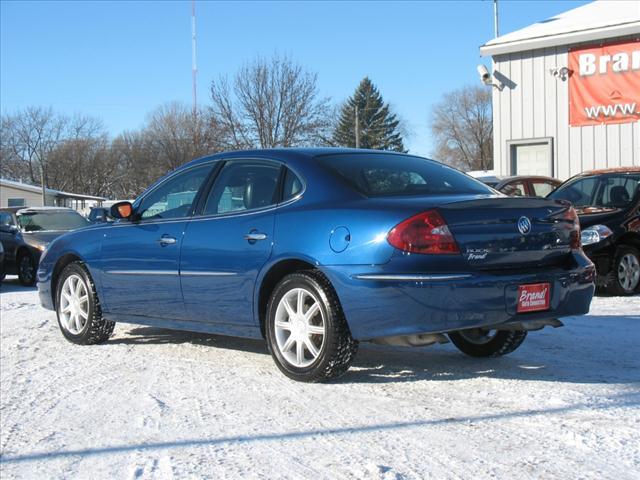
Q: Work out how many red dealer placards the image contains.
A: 1